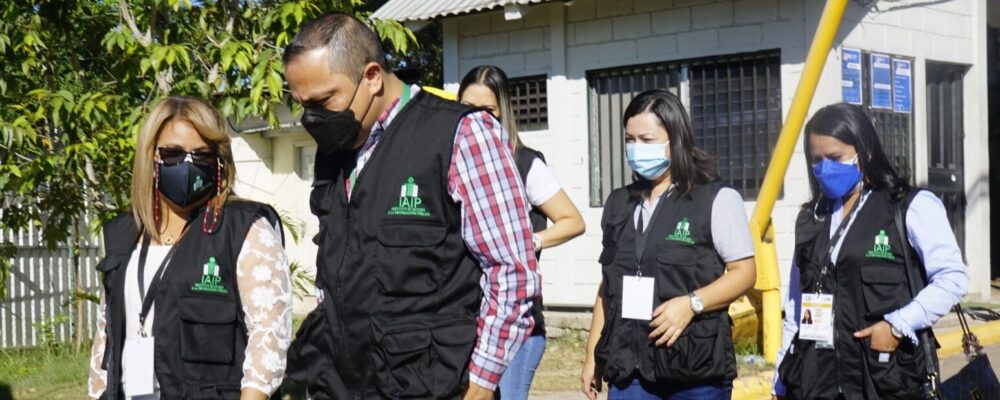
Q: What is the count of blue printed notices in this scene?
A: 3